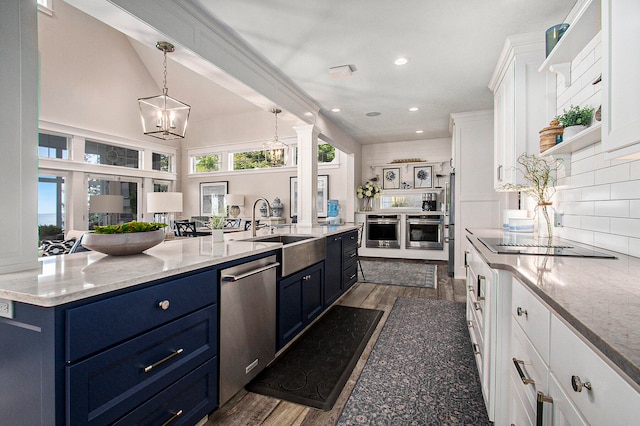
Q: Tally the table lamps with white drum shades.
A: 3